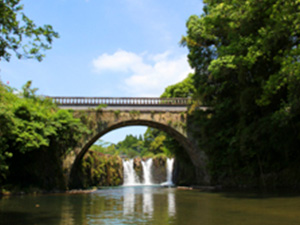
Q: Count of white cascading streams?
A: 3